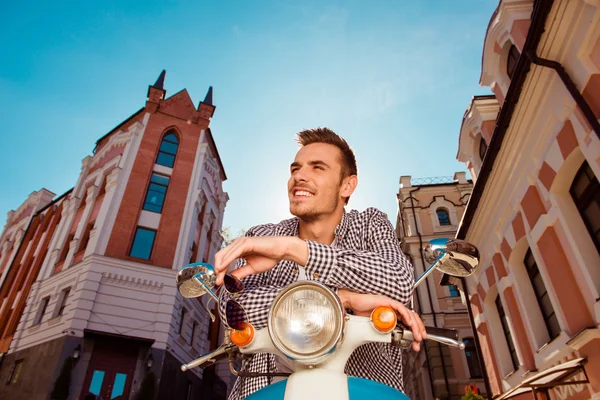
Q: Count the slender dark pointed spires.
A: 2